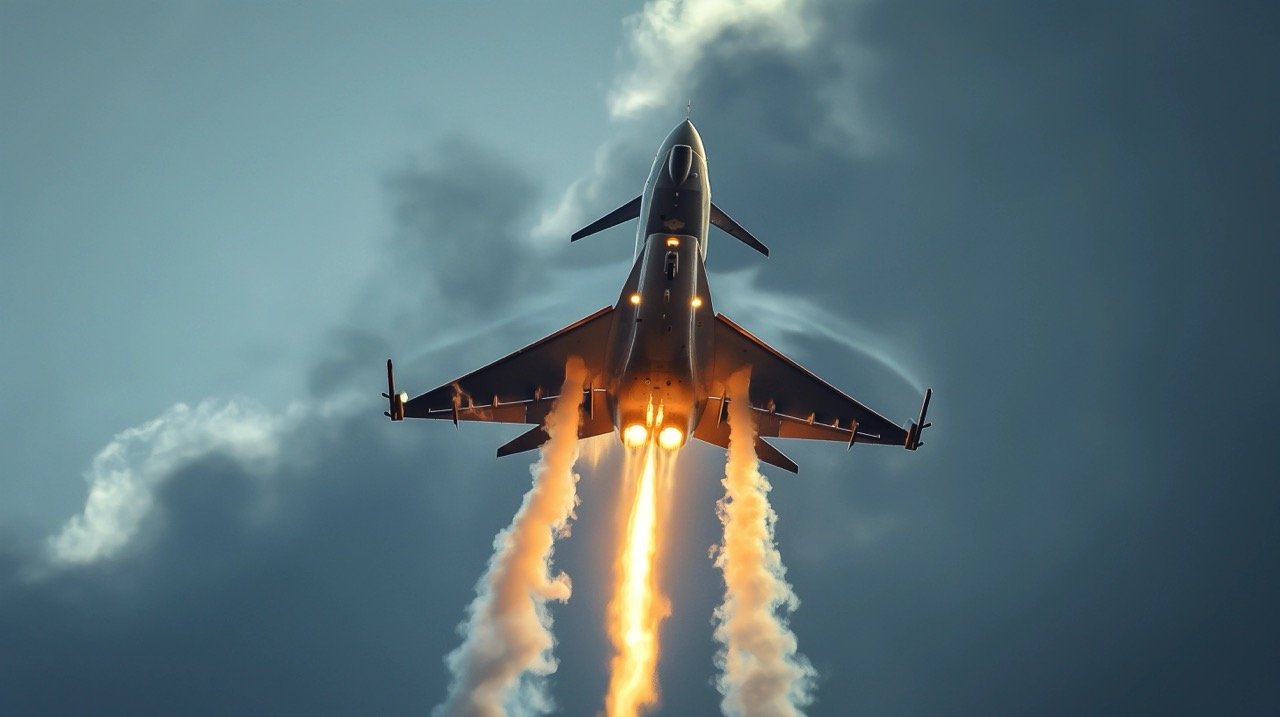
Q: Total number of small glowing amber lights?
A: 3